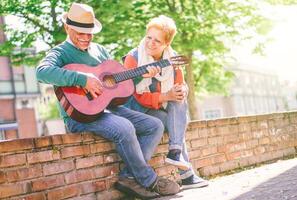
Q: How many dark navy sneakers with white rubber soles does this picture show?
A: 2